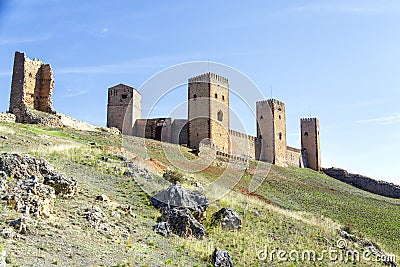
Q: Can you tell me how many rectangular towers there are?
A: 4